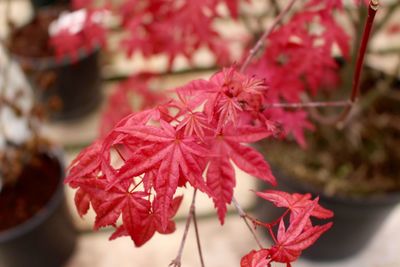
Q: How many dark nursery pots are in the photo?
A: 3